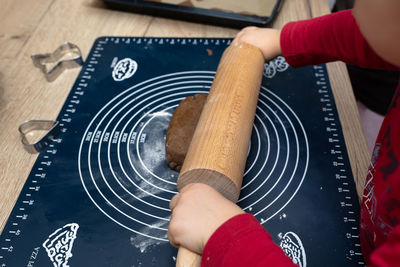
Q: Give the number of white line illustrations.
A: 4